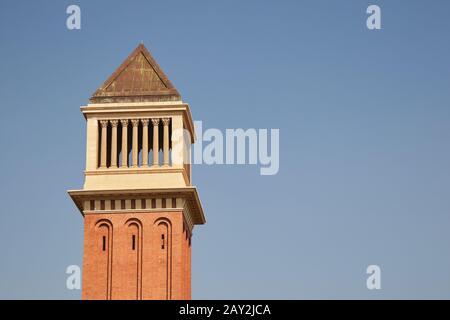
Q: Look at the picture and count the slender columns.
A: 7